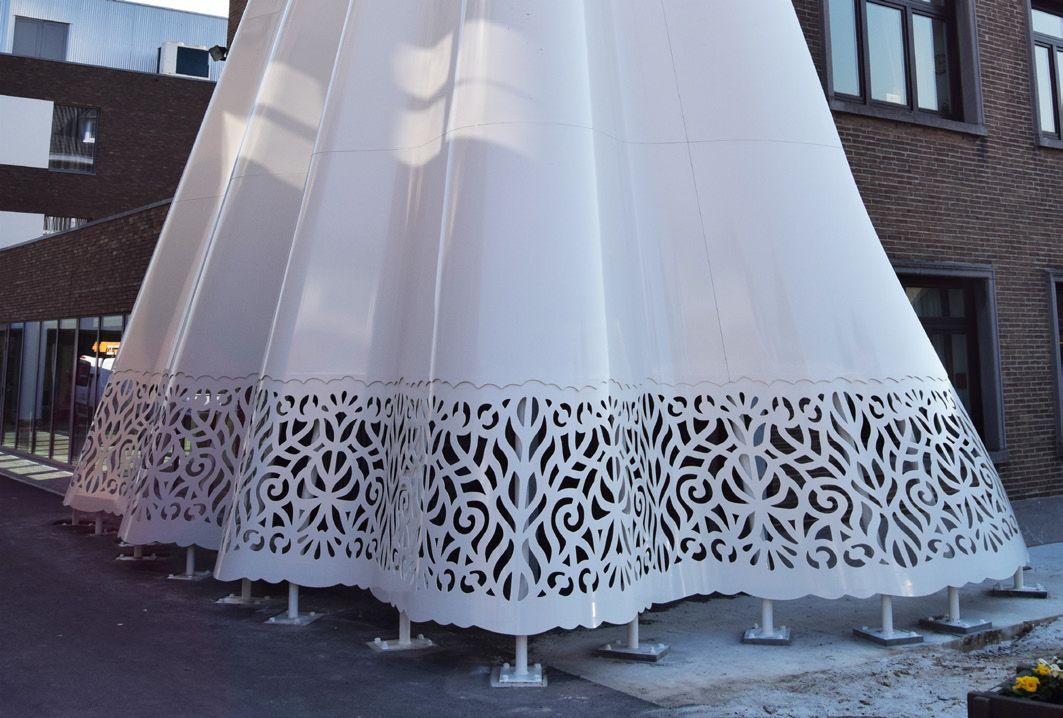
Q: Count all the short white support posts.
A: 13